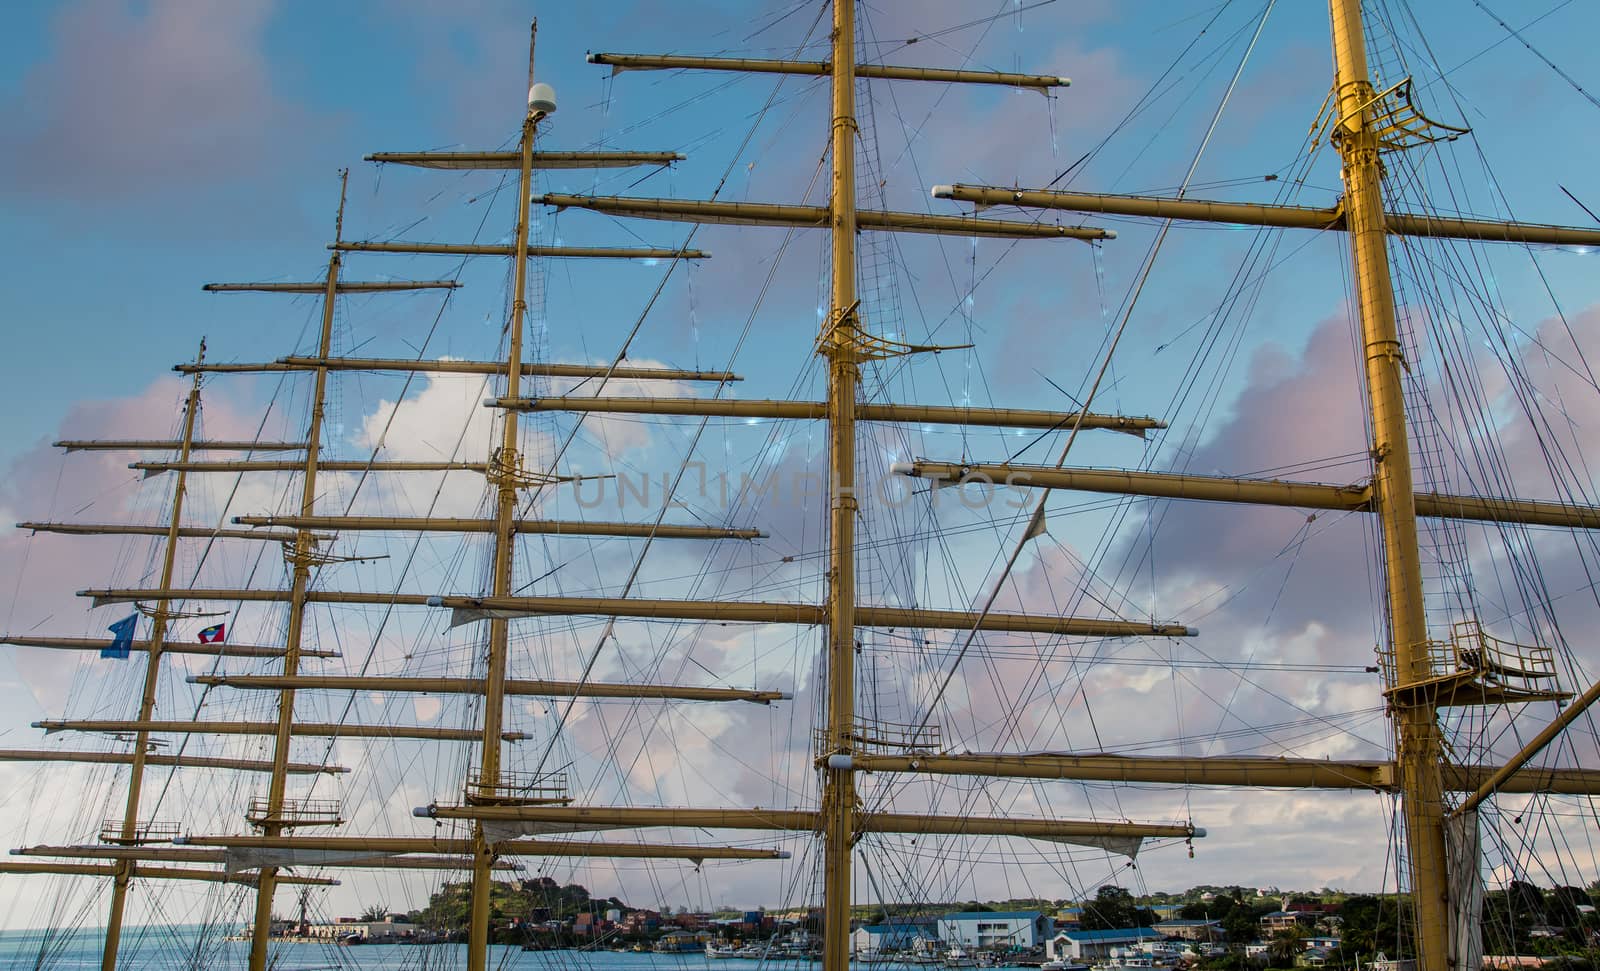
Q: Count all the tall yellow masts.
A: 5